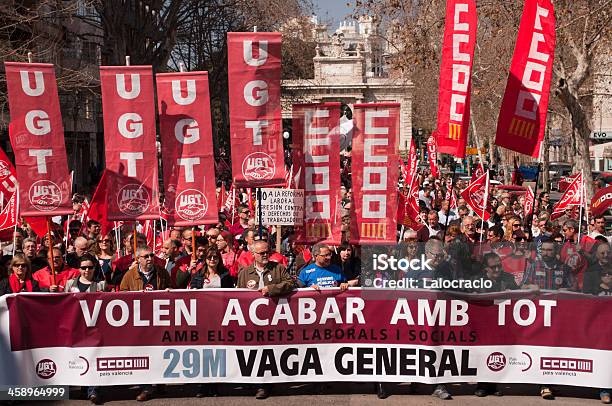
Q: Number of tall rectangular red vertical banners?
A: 8